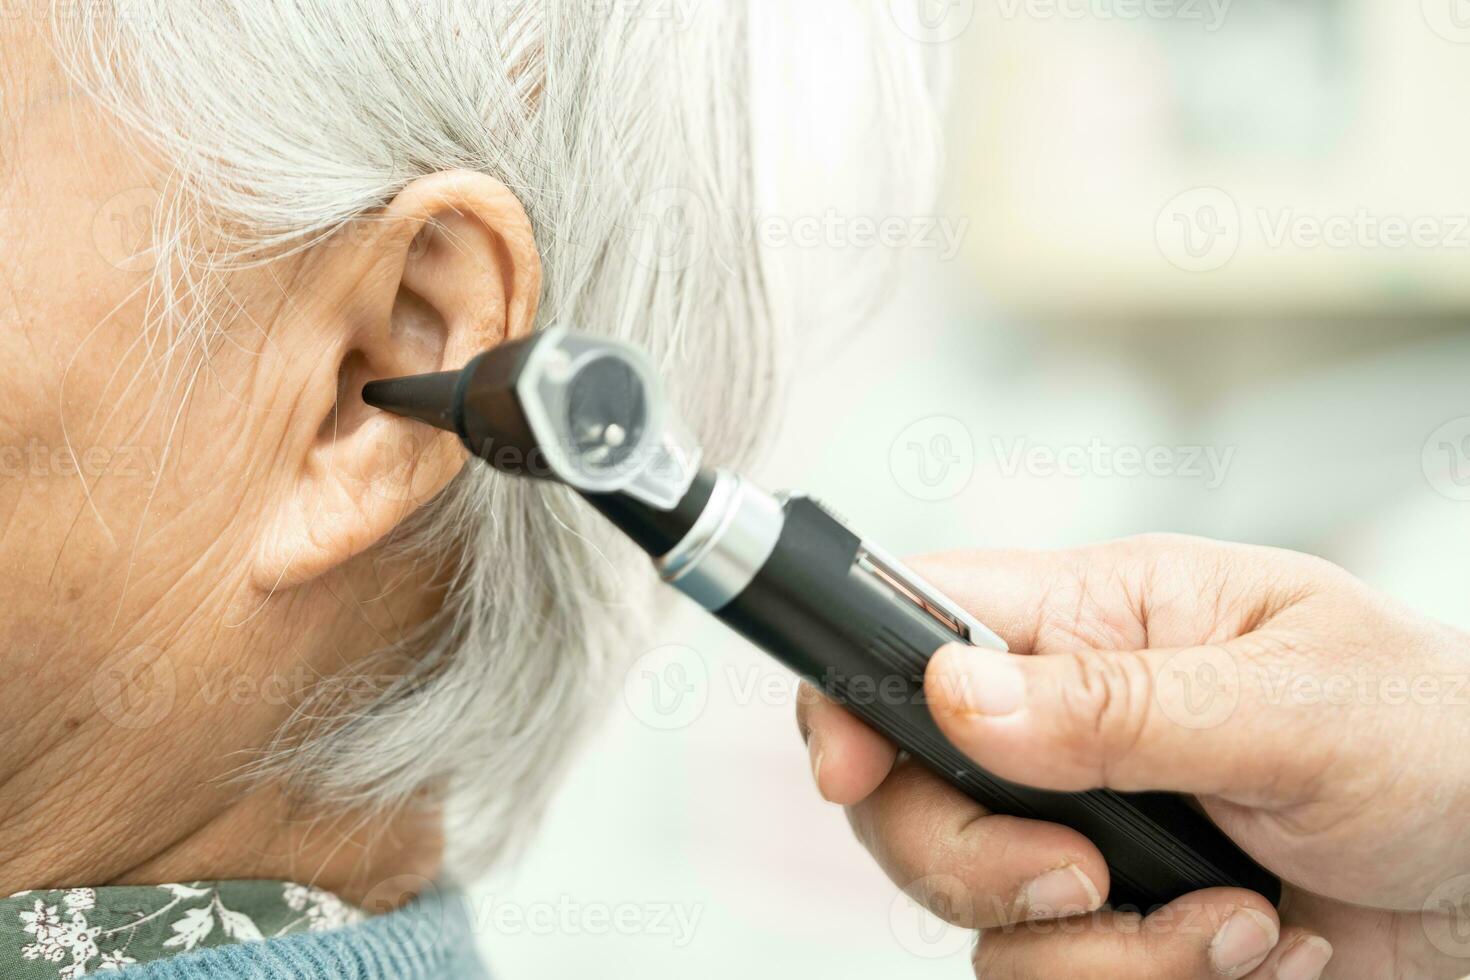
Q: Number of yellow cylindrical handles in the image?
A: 0